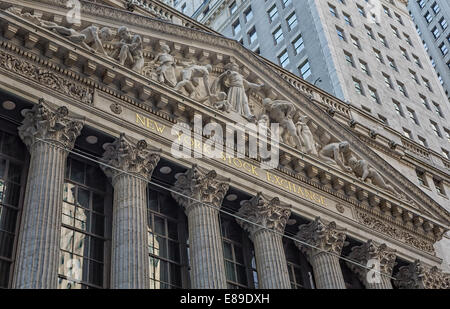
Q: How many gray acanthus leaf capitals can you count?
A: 7